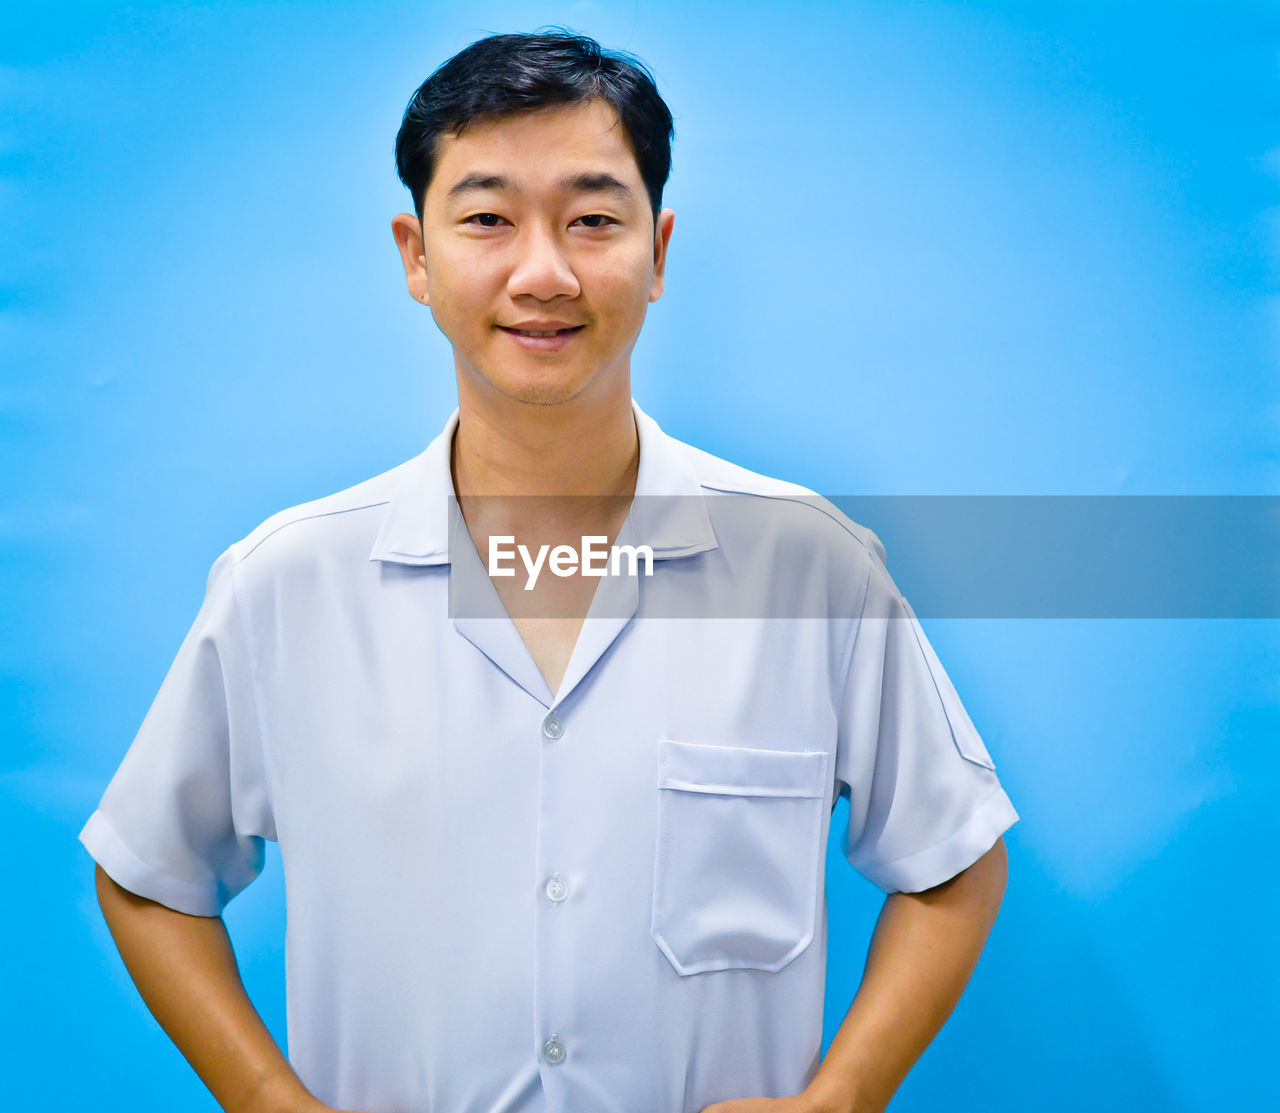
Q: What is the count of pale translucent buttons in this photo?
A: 3